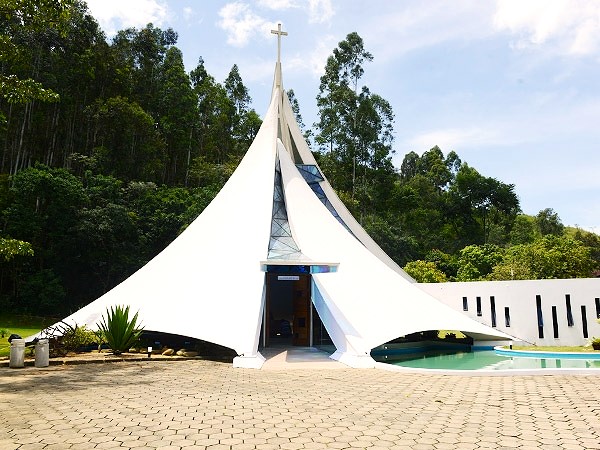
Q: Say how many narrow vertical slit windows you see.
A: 9